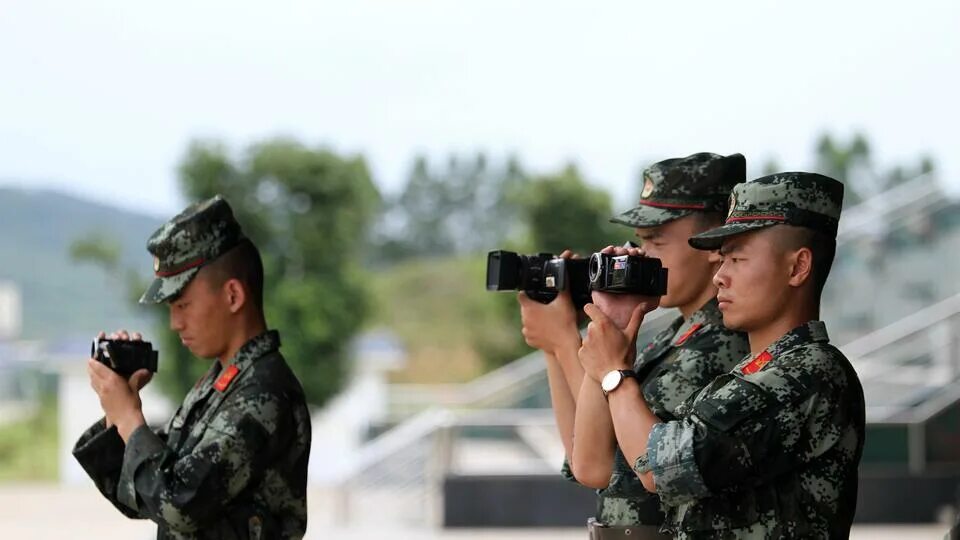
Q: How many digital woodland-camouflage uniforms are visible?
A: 3